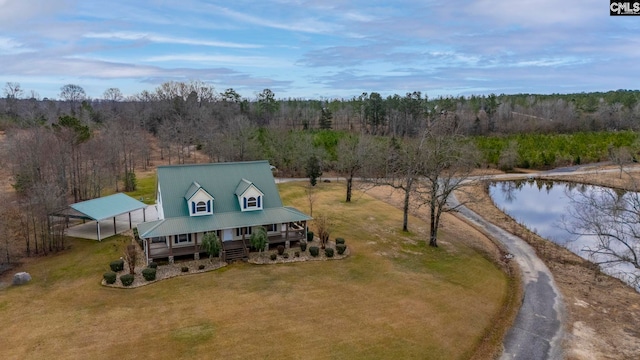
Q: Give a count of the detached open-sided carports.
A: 1